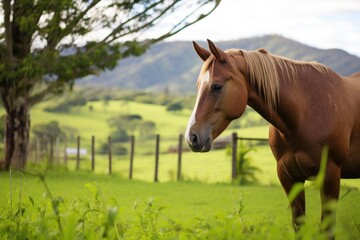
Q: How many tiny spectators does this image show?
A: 0